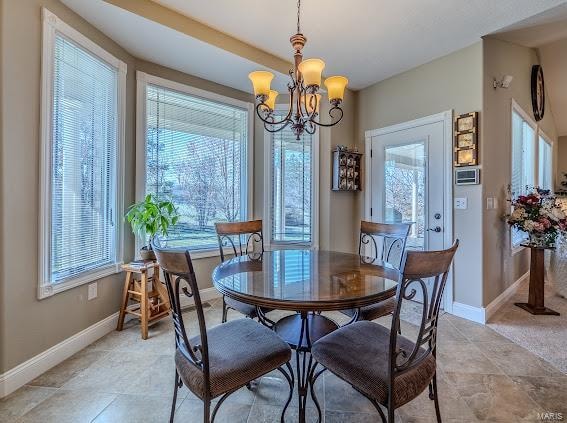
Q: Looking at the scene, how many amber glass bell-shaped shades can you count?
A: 5